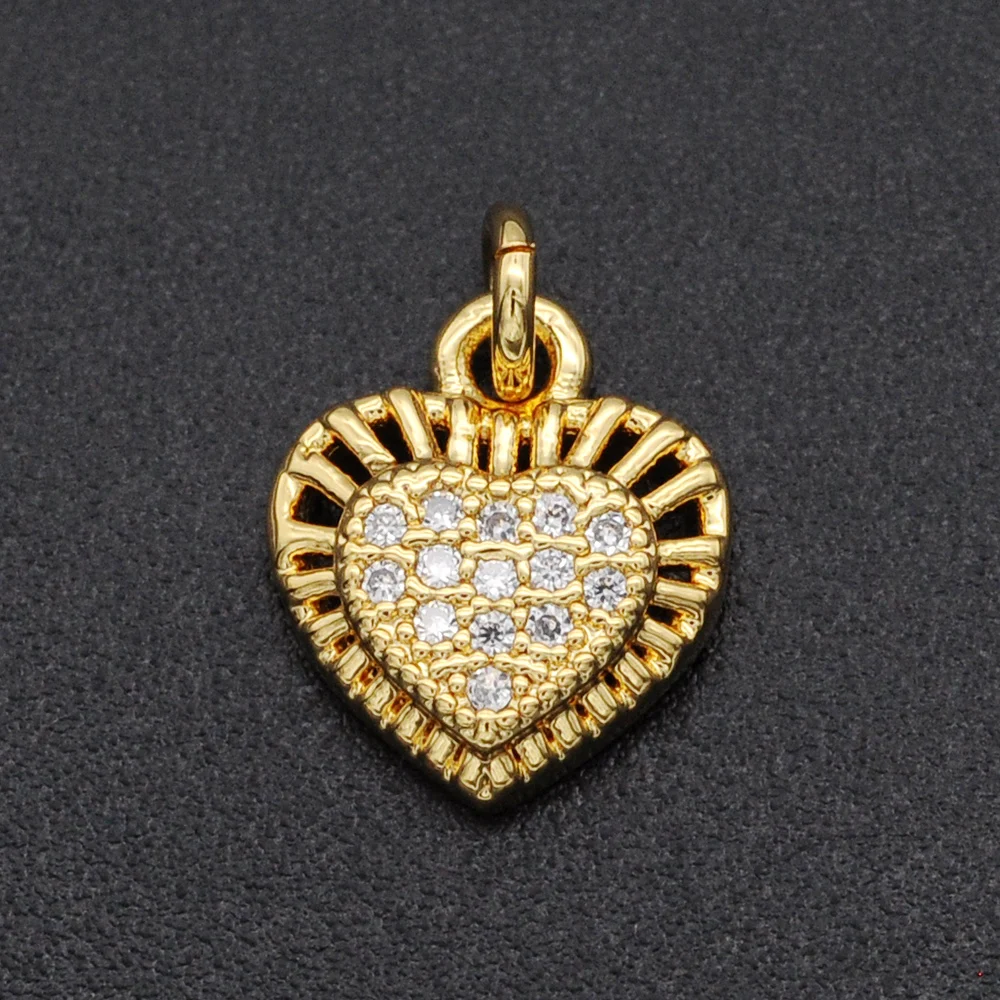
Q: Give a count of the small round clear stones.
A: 14